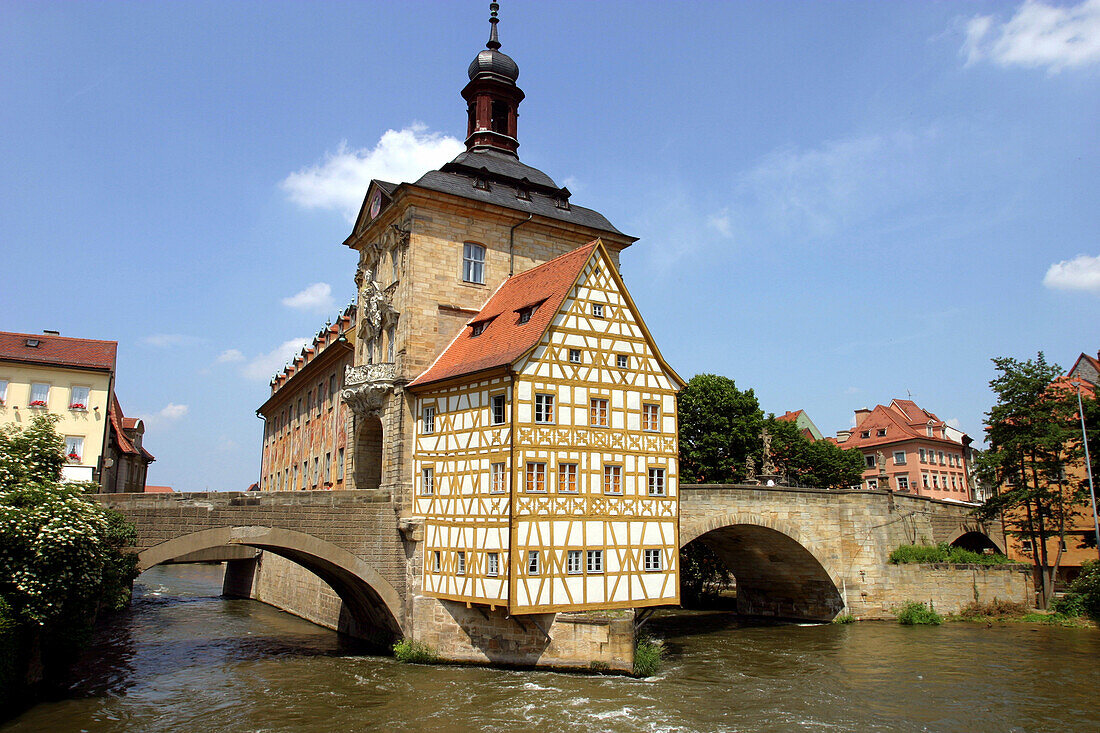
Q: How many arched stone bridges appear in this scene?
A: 2